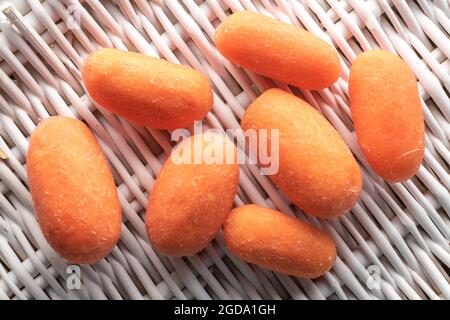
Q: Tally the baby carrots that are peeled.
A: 7